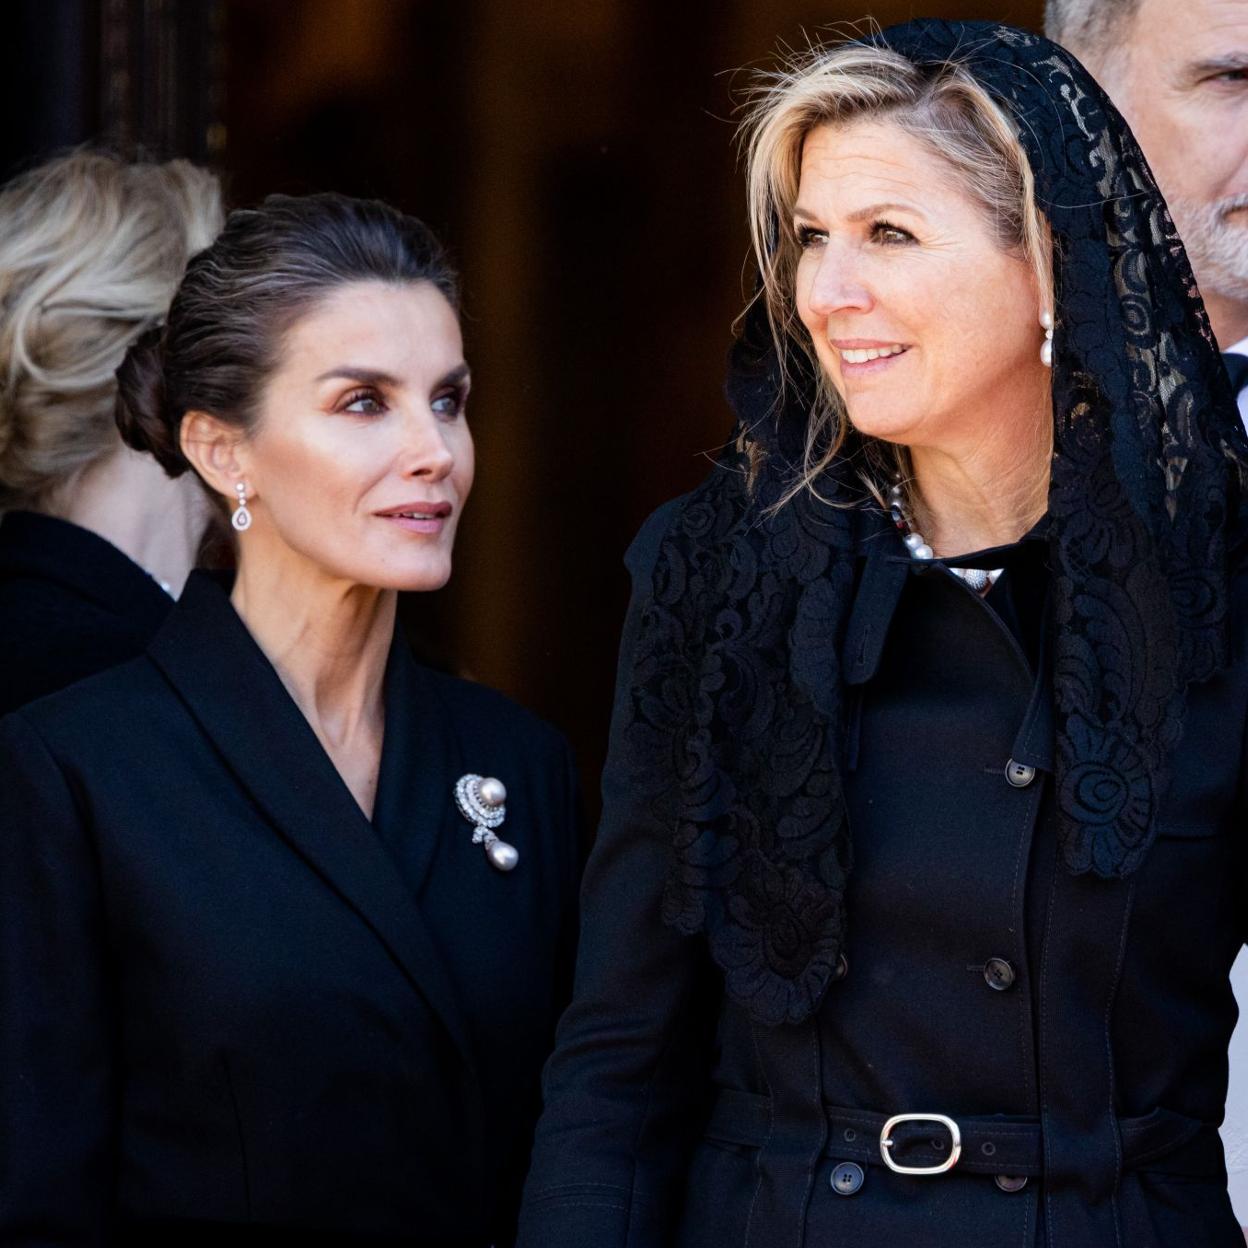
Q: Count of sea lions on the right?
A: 0